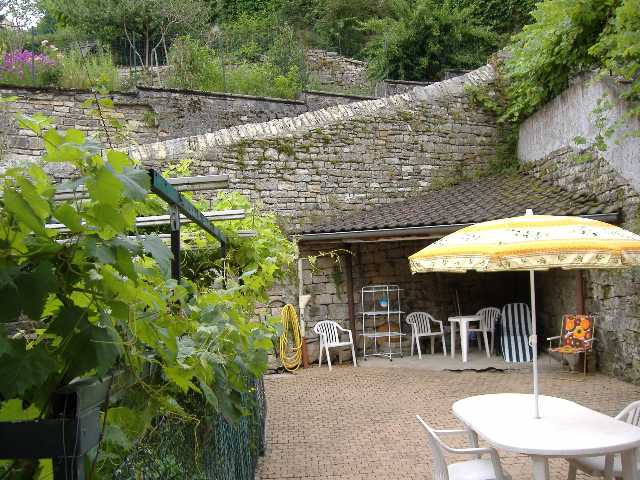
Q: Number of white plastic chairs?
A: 5